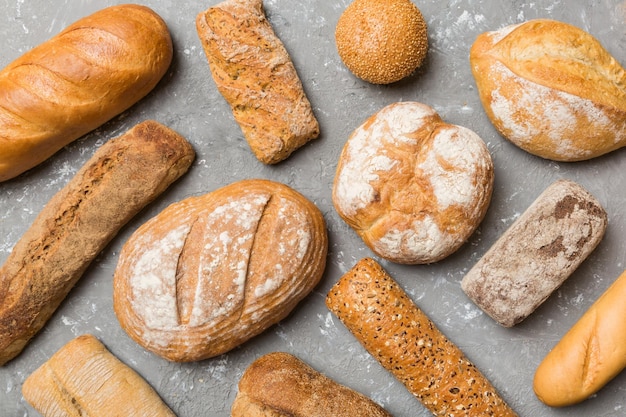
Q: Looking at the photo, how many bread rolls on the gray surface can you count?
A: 12